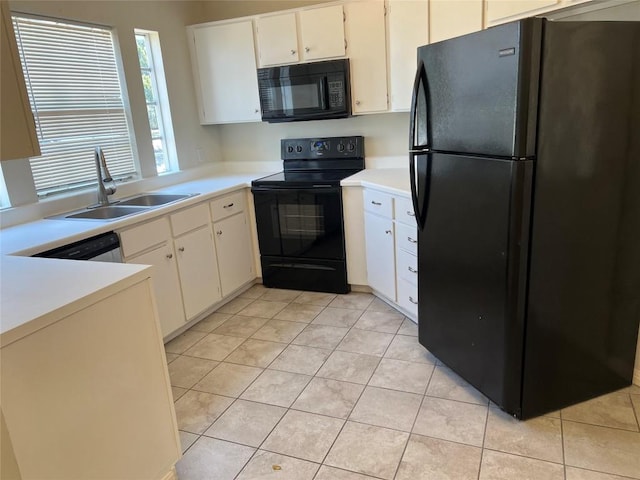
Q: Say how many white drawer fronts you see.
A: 8